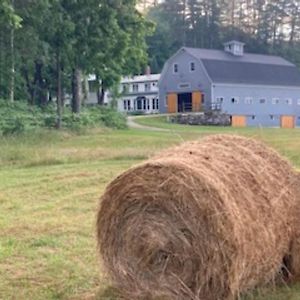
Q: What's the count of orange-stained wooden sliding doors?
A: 4